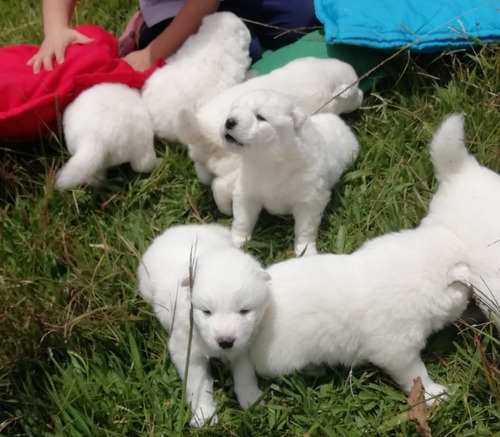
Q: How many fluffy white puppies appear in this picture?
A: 7